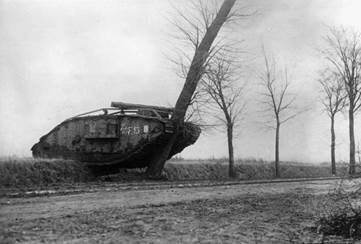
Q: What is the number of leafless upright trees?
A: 4